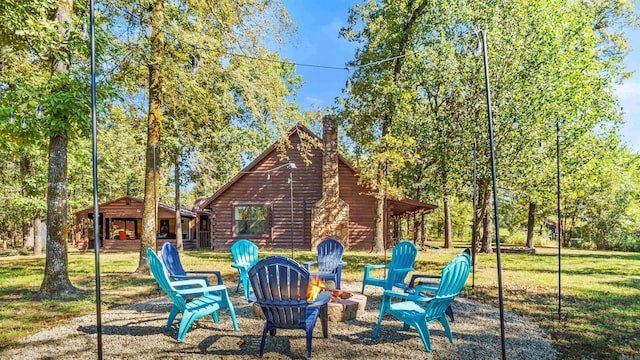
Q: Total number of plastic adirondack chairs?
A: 8